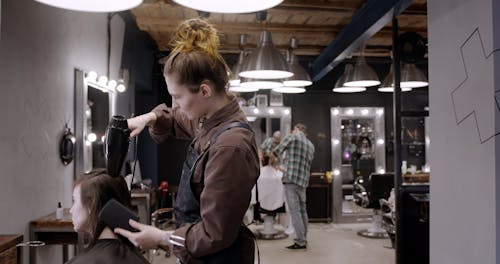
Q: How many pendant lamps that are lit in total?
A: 12